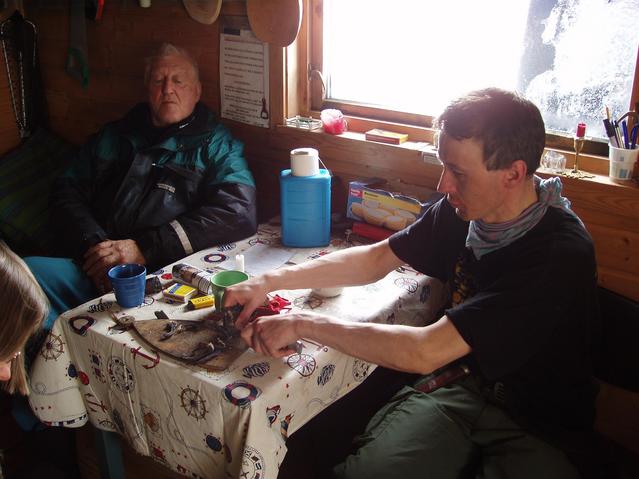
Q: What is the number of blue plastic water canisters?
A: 1